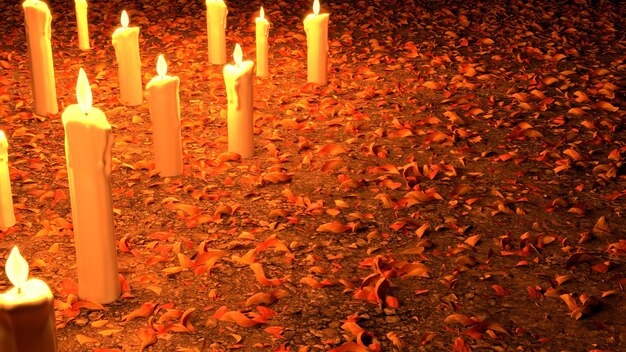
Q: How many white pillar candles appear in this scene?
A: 11